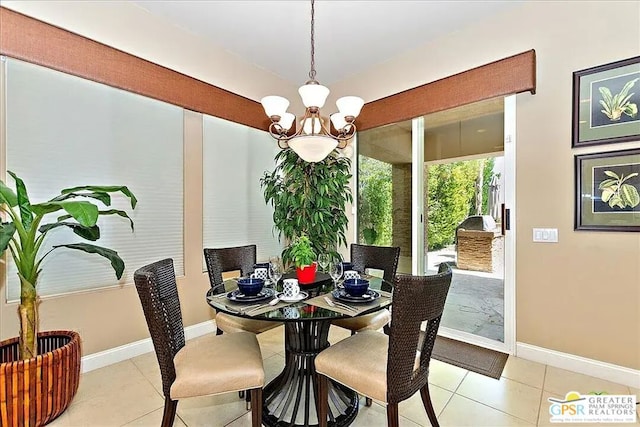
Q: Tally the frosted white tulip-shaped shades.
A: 6